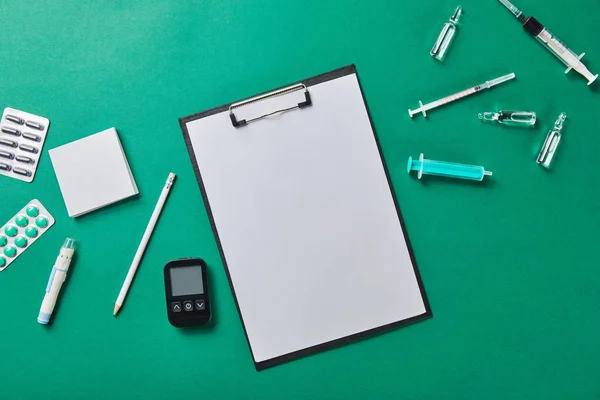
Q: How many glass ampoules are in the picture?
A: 3